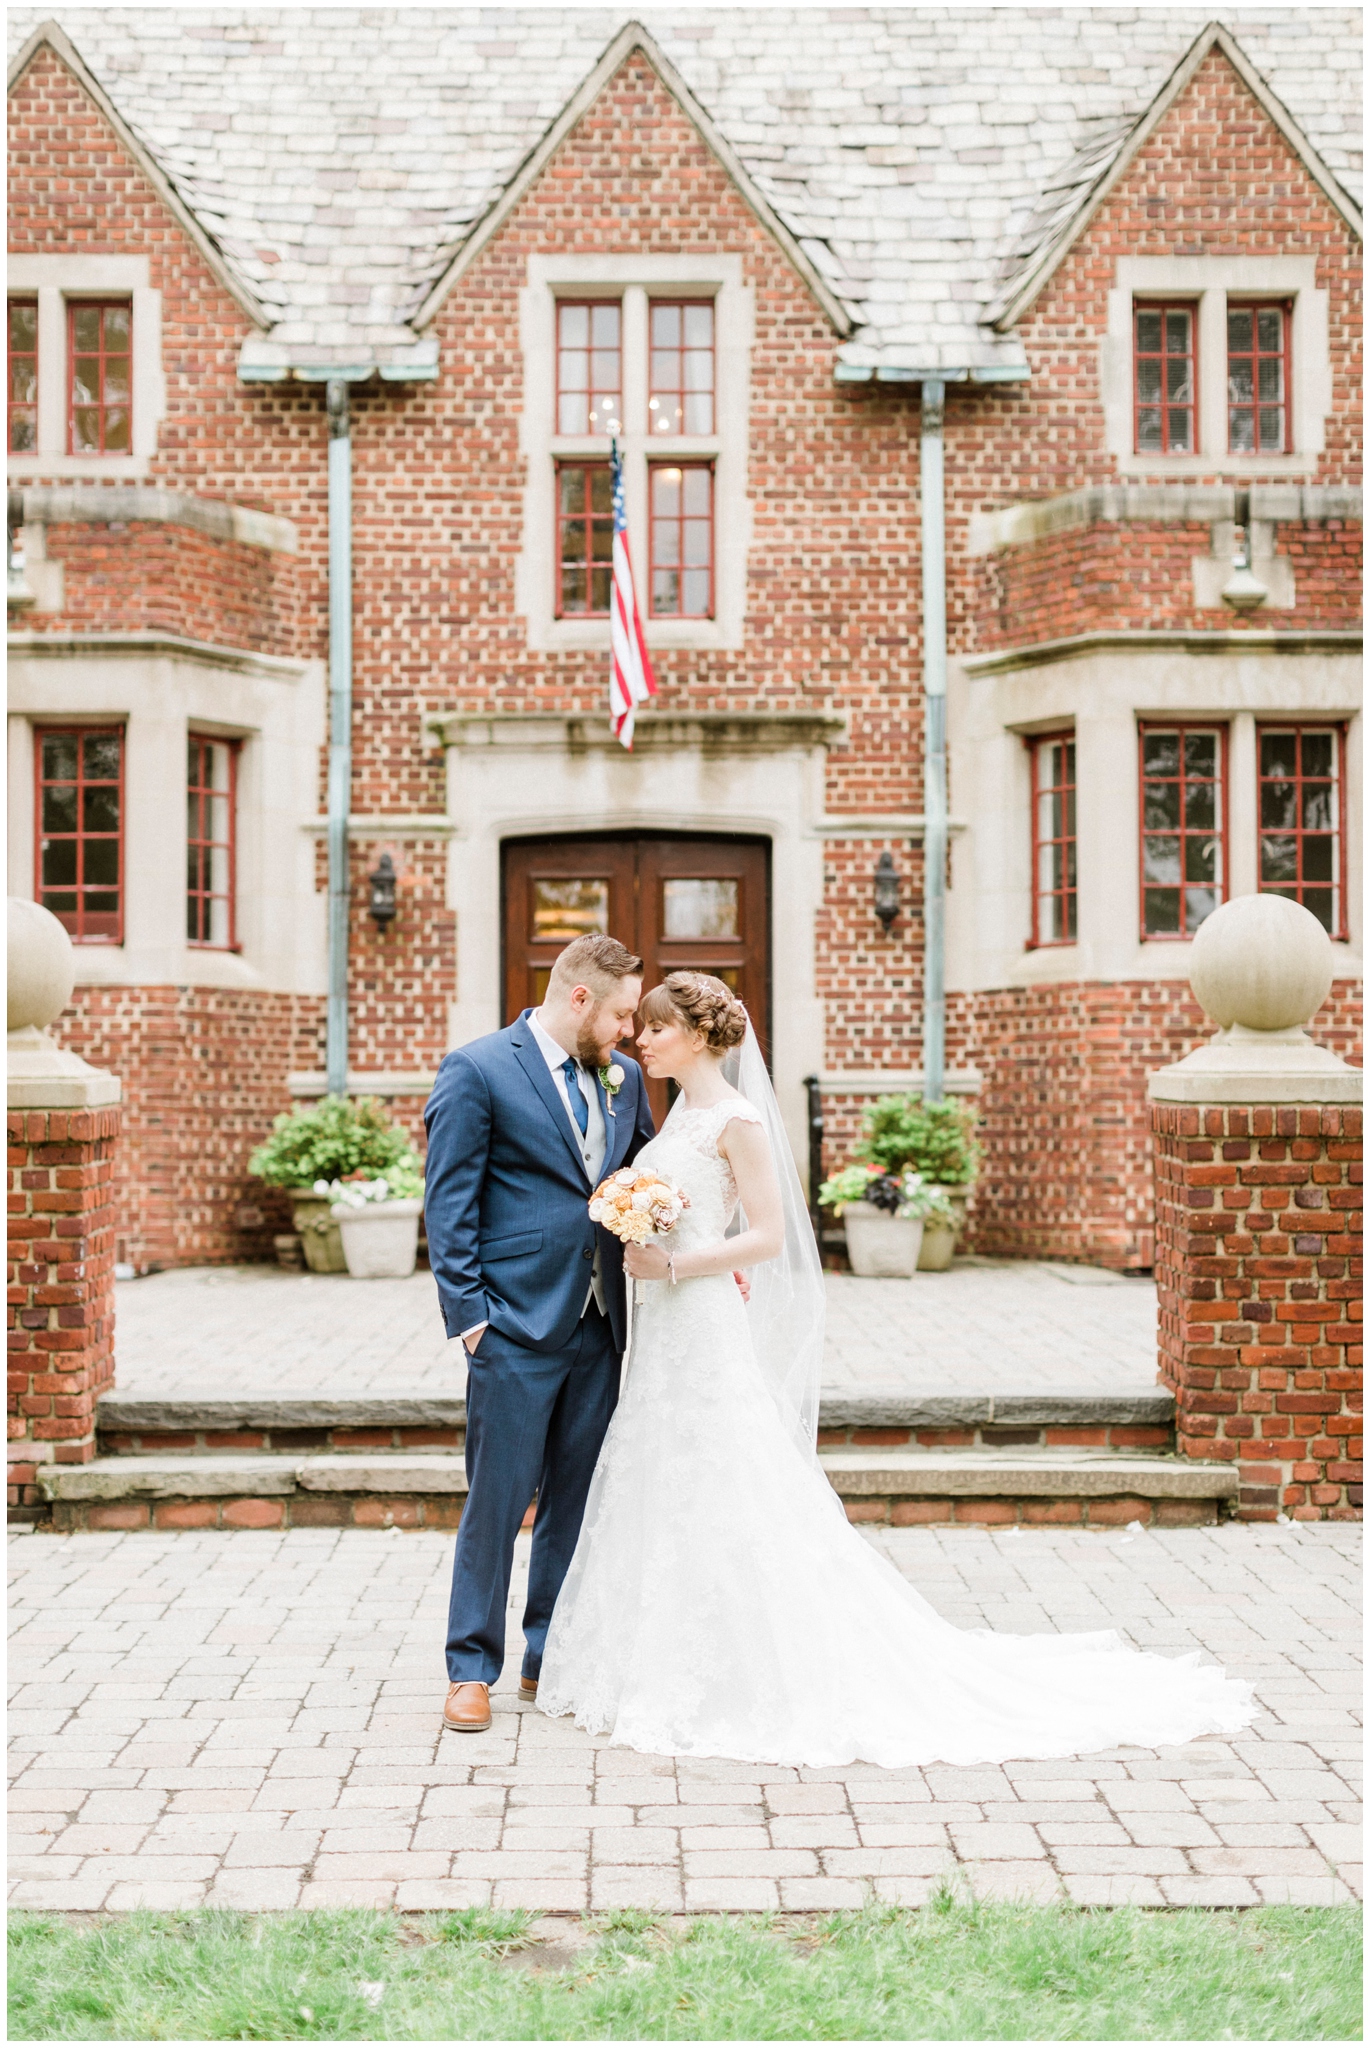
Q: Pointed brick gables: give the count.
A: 3